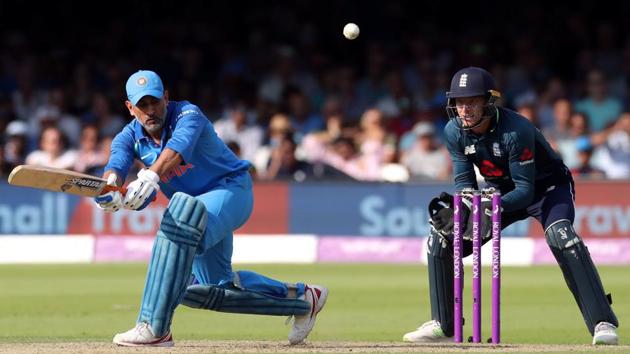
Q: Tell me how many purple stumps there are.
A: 3